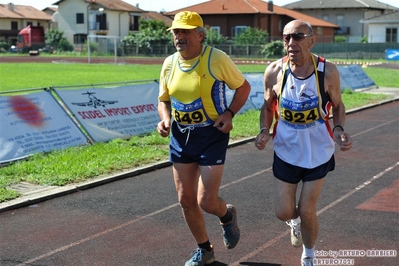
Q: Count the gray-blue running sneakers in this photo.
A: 2